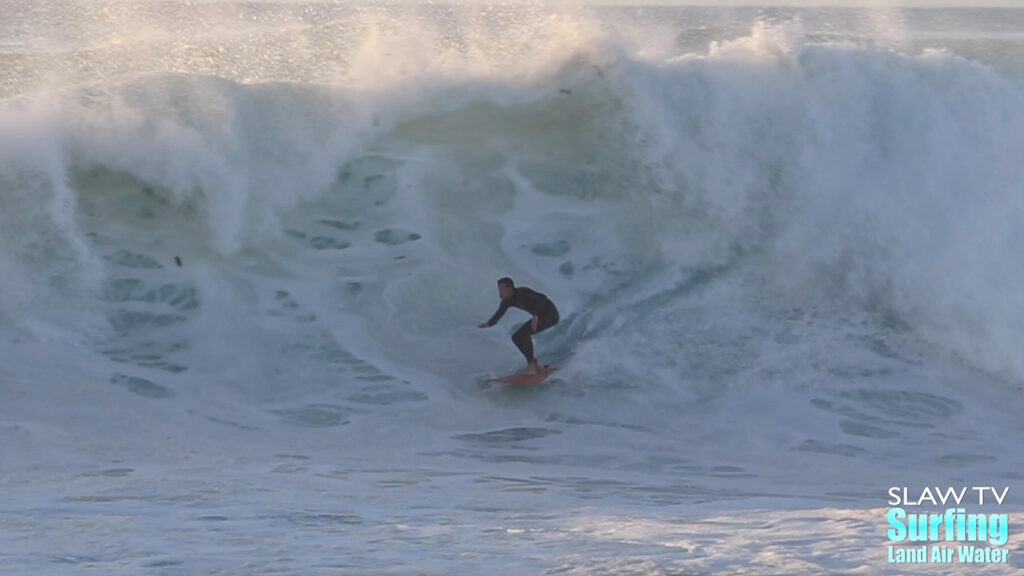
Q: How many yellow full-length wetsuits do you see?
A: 0